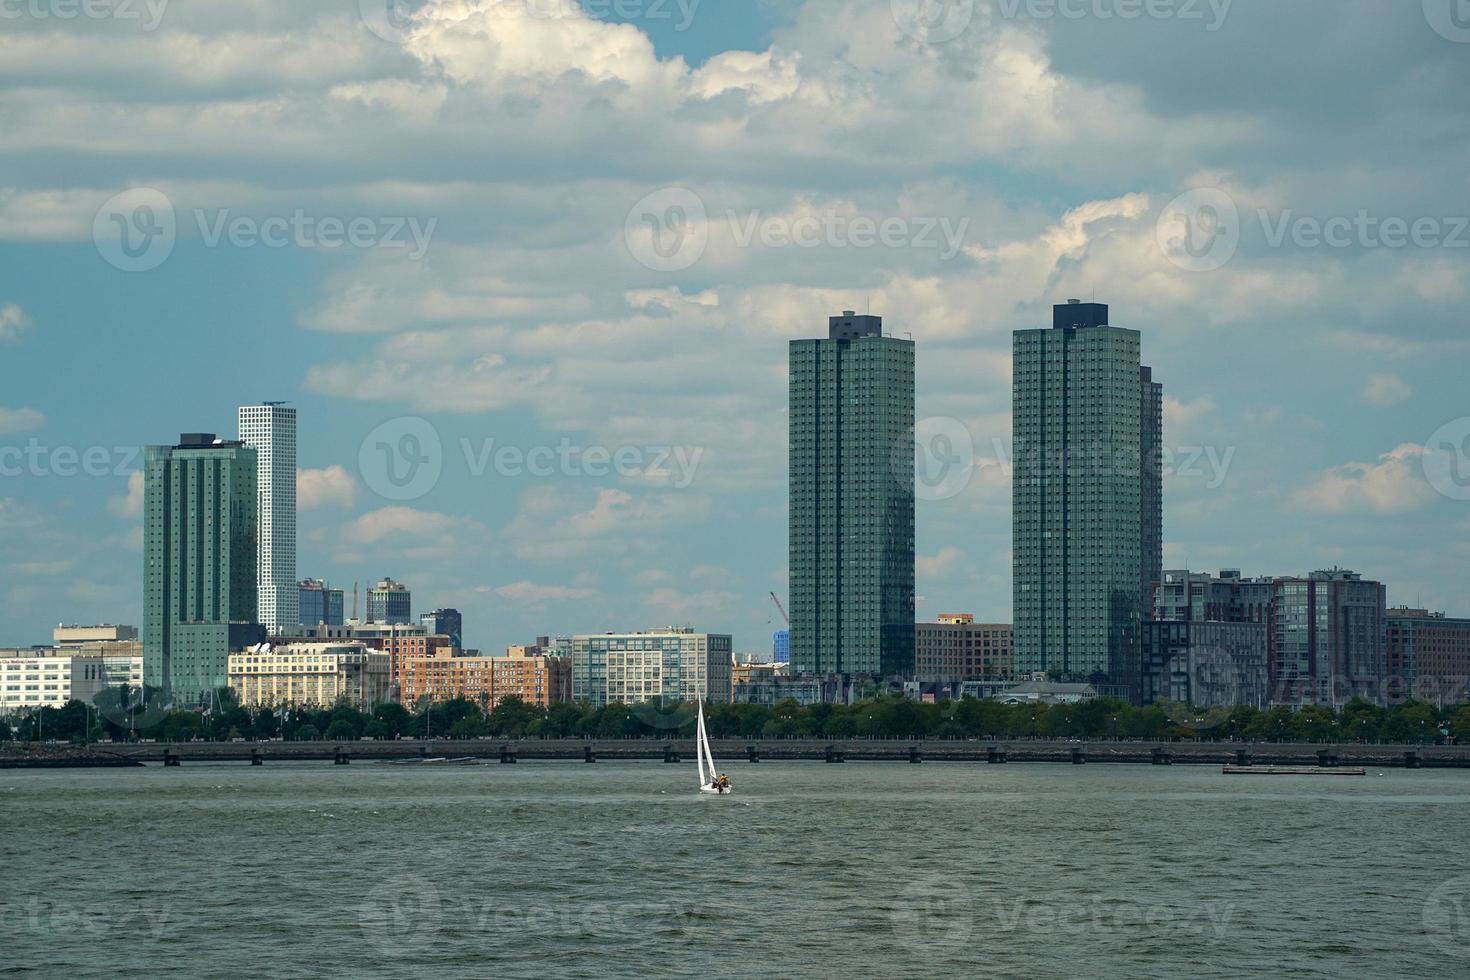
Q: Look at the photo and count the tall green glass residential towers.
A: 3